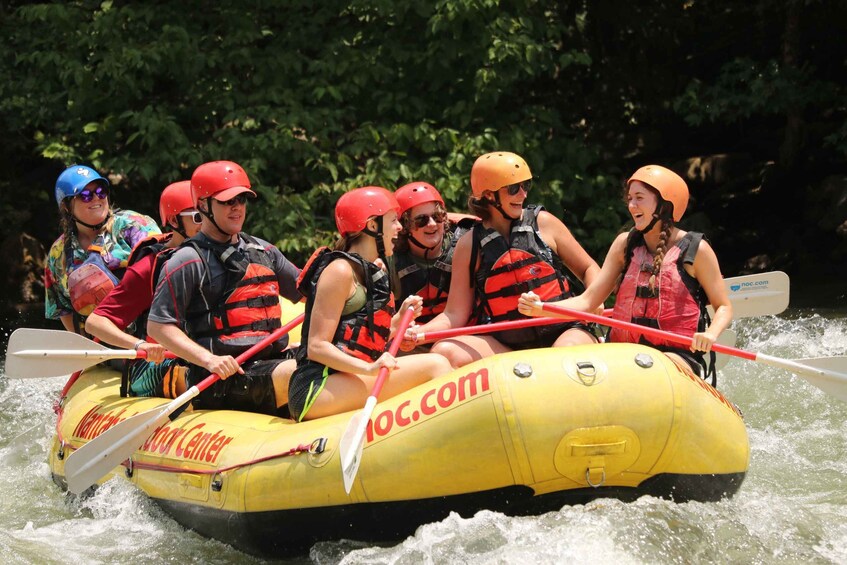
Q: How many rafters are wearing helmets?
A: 7